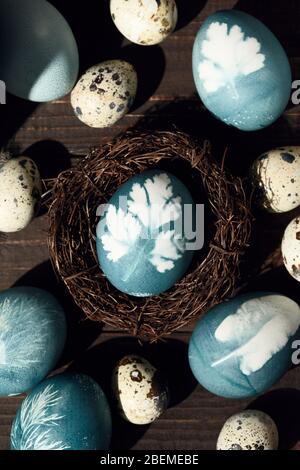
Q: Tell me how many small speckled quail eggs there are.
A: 7